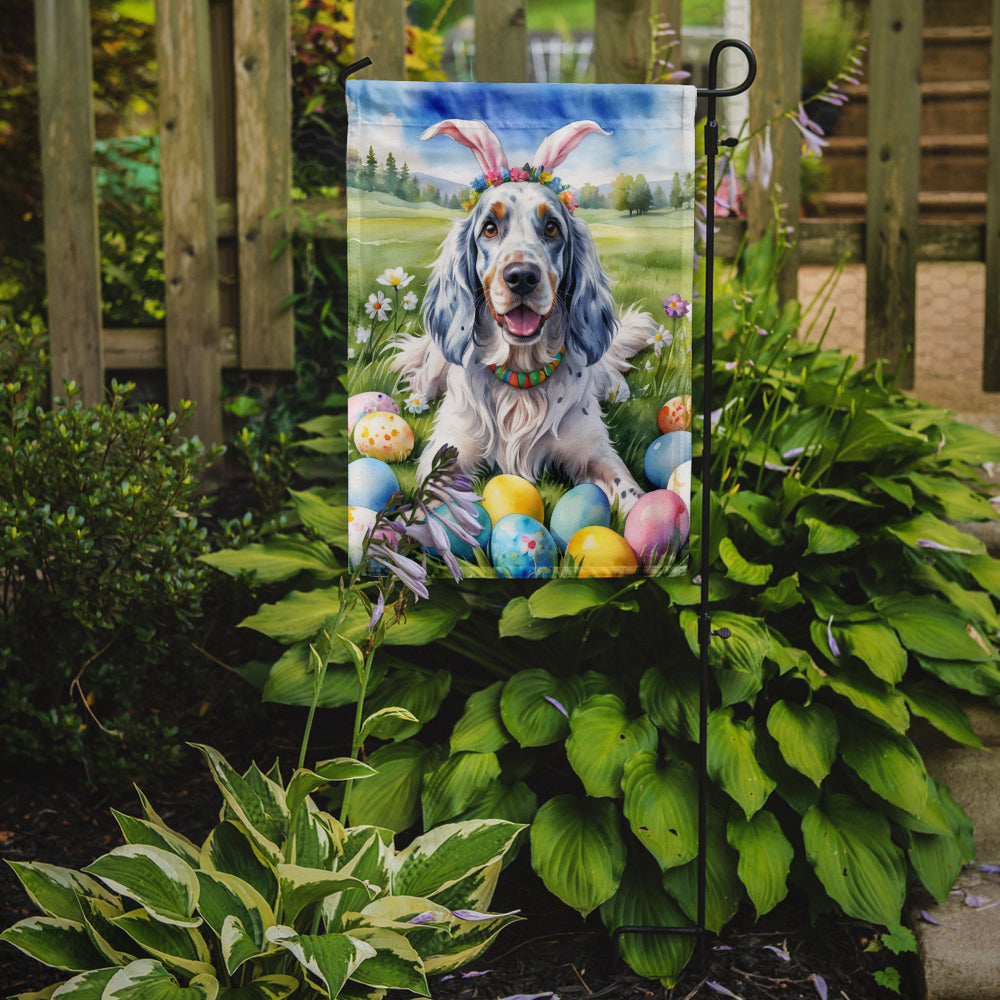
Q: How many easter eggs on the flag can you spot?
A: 13